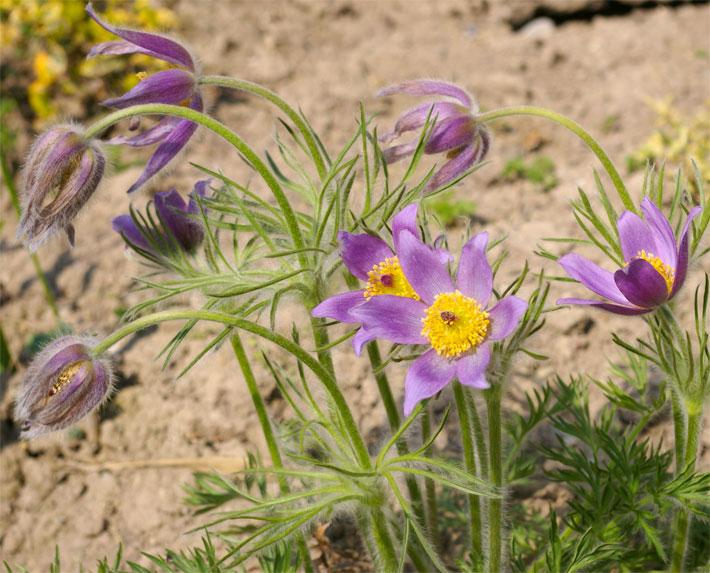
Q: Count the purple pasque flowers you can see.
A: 8